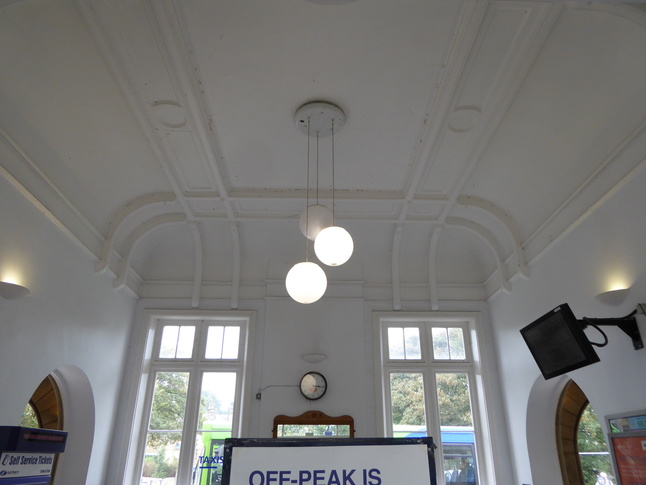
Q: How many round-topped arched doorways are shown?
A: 2